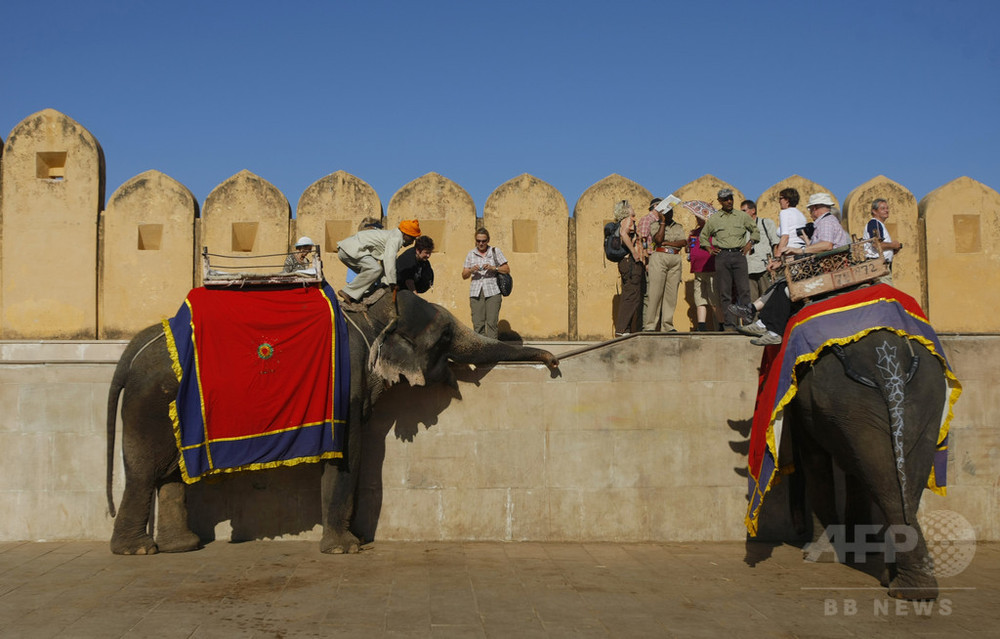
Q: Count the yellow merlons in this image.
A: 11